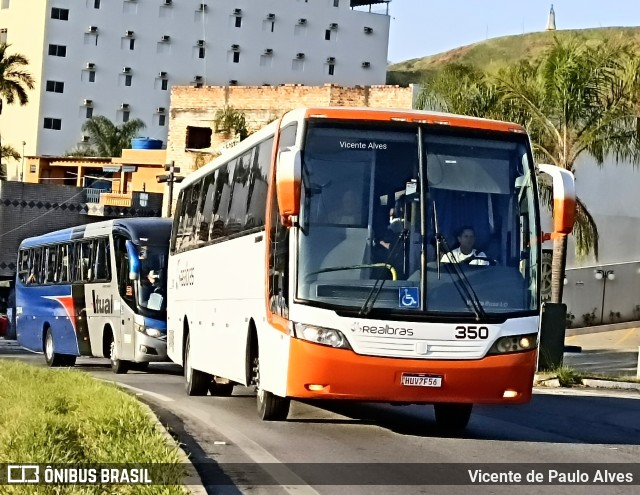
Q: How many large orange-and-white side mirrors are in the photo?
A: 2